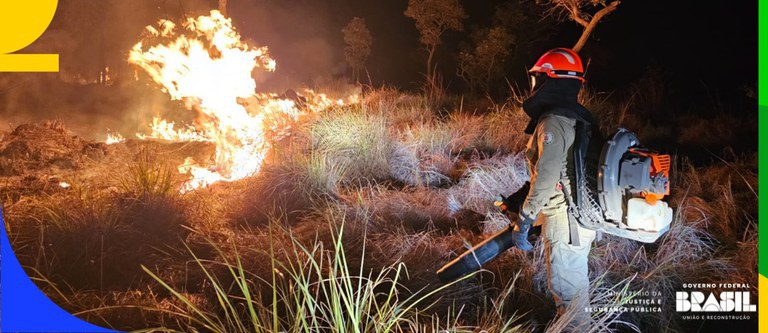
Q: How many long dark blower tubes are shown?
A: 1